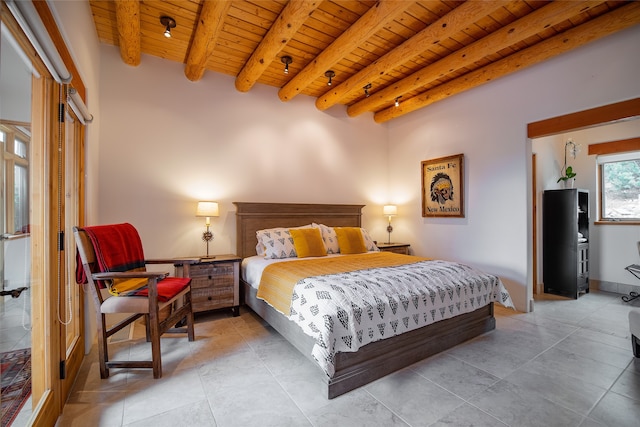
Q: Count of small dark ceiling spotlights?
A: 5